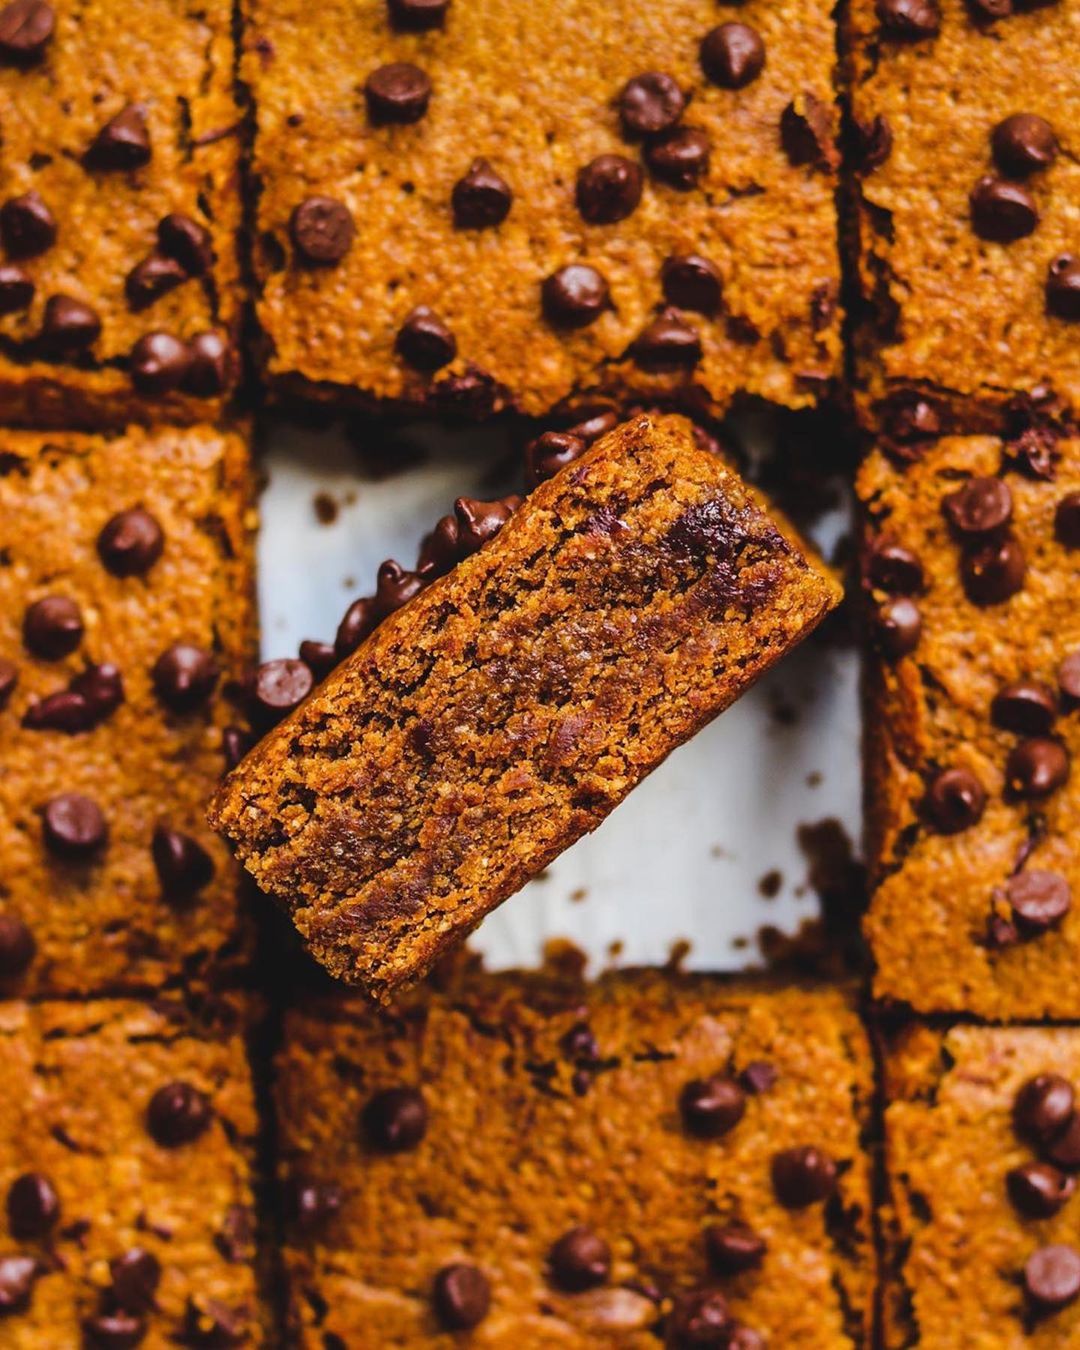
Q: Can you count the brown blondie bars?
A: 9